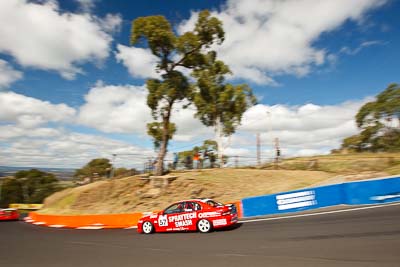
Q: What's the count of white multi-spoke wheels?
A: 2